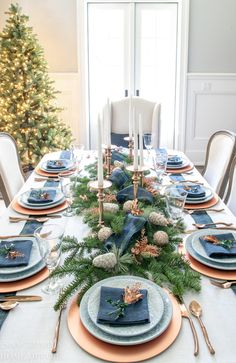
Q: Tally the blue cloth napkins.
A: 7